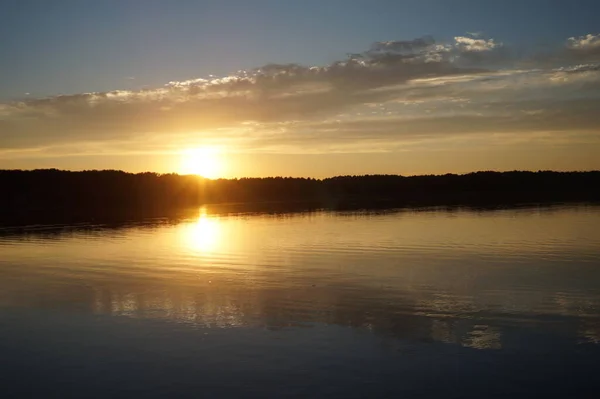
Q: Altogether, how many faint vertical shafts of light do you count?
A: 1